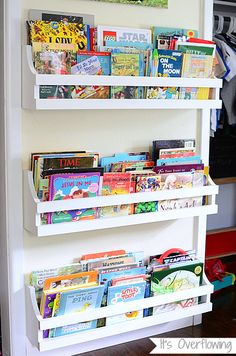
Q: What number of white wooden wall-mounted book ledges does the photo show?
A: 3